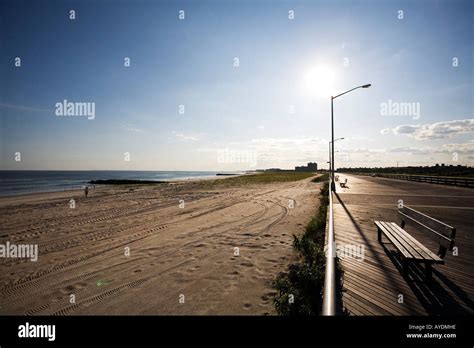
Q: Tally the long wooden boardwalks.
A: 1